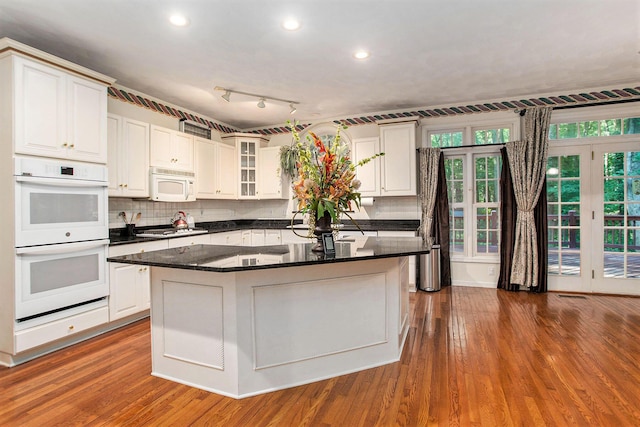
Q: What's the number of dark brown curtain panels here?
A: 3